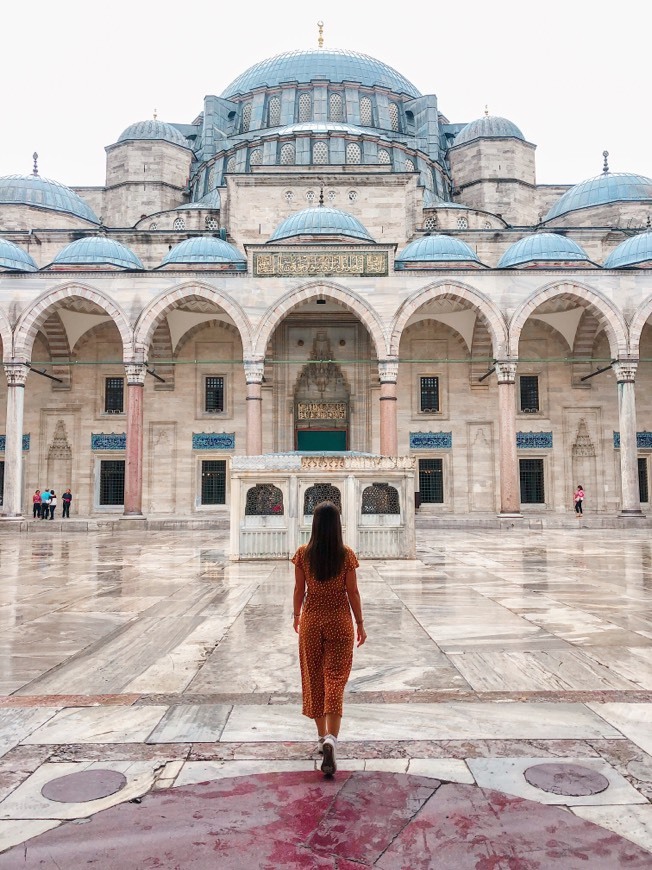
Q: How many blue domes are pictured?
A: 12